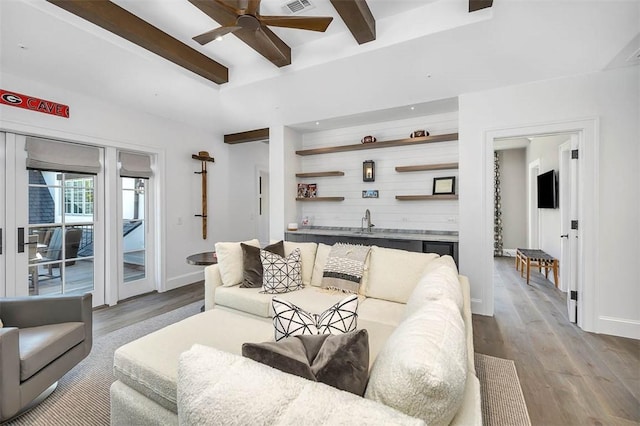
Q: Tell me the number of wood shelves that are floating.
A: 5